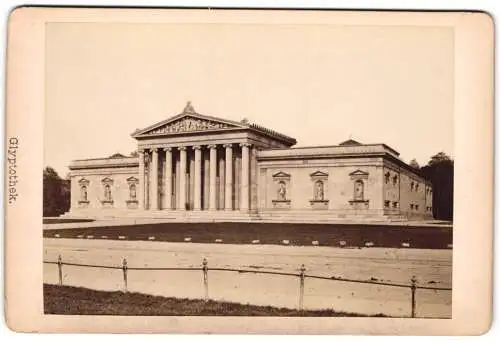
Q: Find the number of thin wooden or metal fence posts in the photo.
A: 5